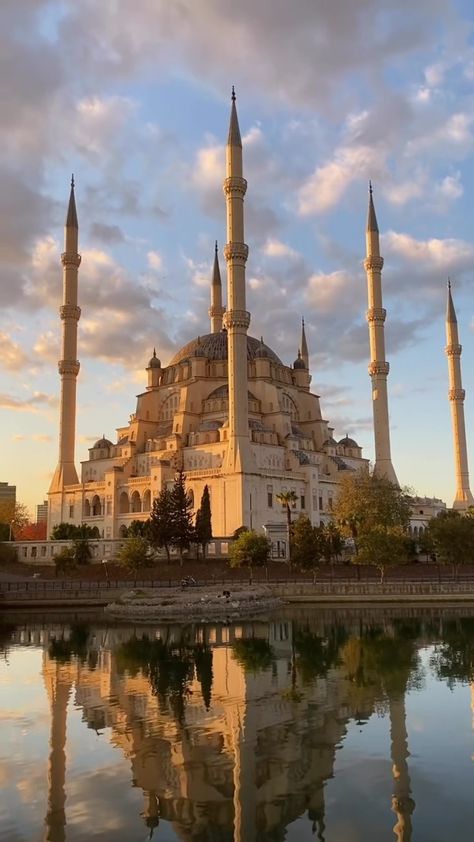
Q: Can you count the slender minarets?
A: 6